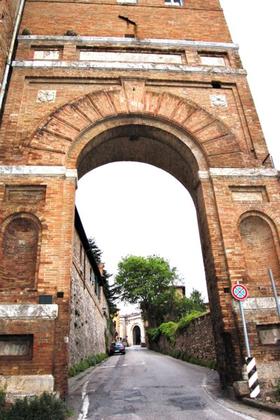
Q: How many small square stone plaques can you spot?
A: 2